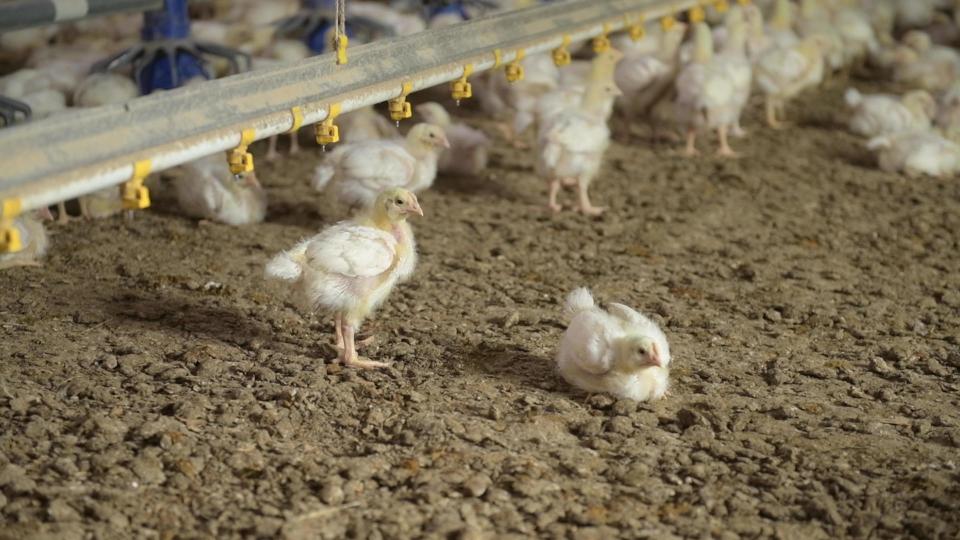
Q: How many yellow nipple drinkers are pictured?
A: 14